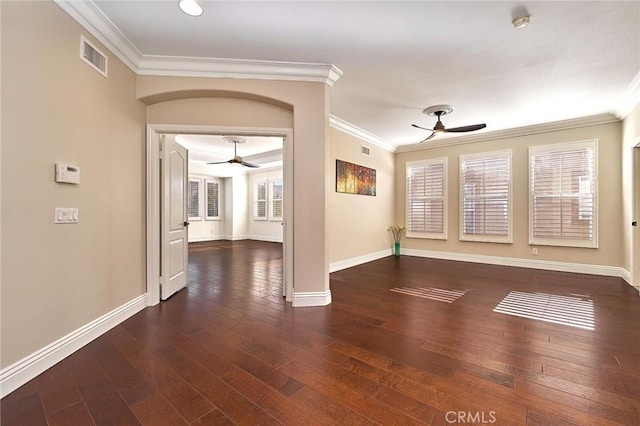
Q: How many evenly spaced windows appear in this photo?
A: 3